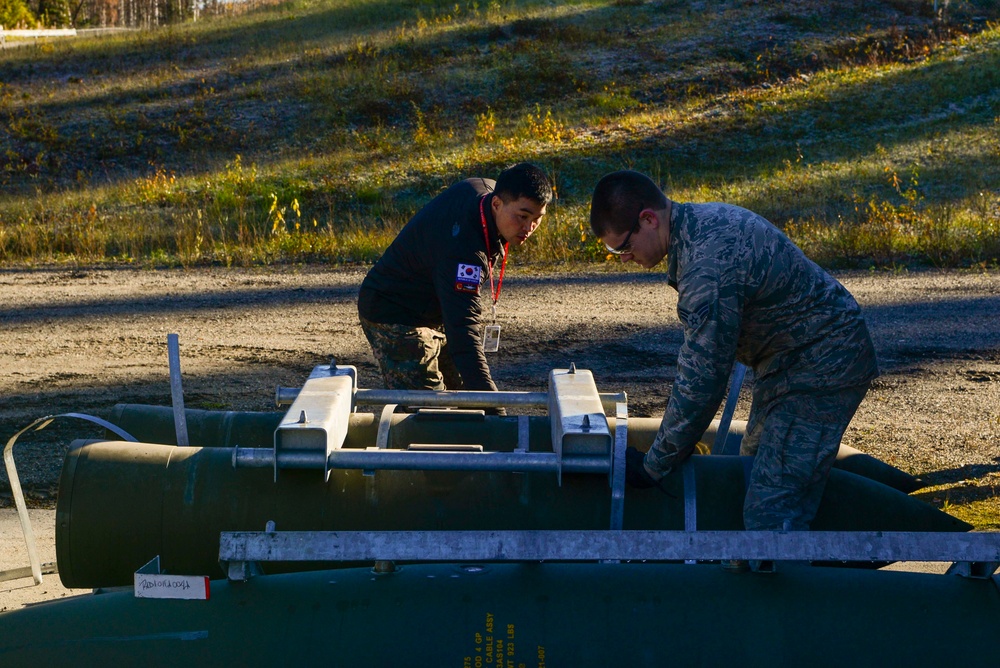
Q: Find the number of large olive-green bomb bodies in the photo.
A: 3